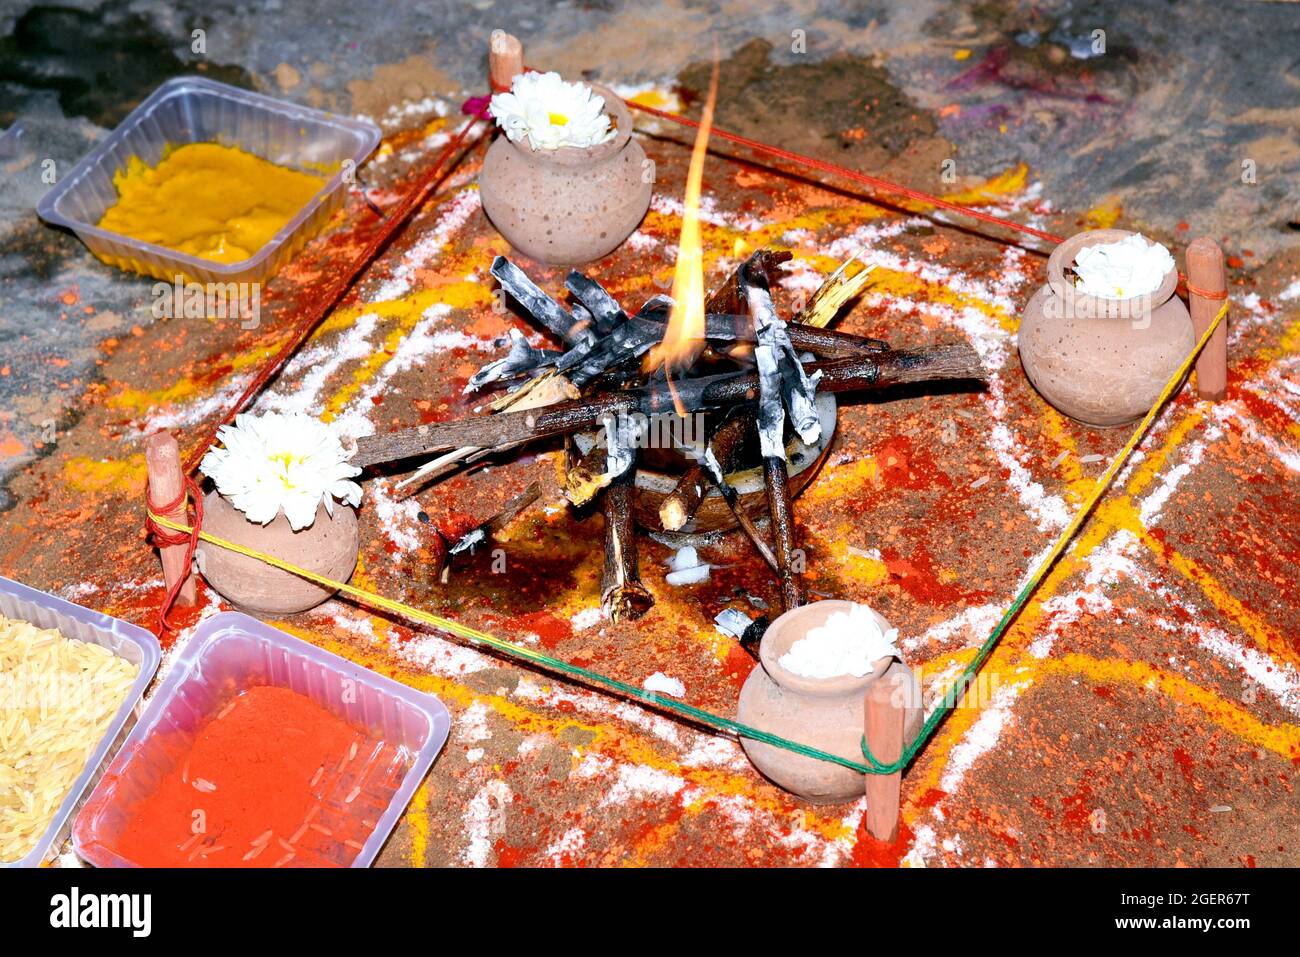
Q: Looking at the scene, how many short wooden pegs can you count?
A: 4